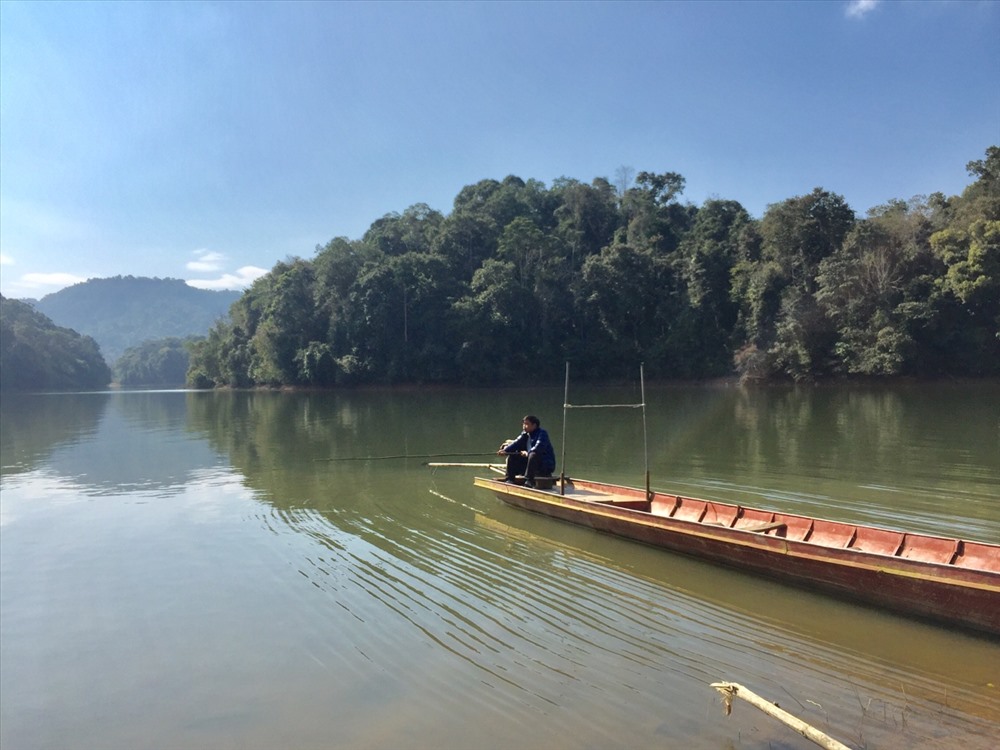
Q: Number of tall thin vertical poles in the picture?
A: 2